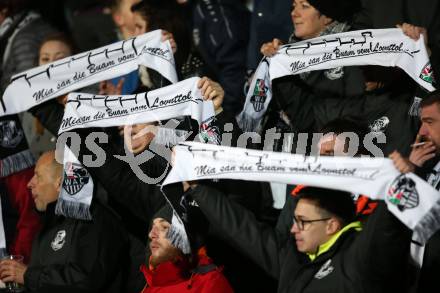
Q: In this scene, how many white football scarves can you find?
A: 4